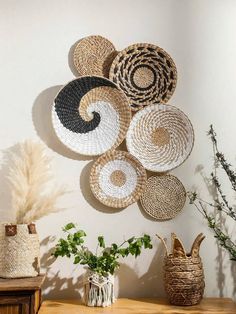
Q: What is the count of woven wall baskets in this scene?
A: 6